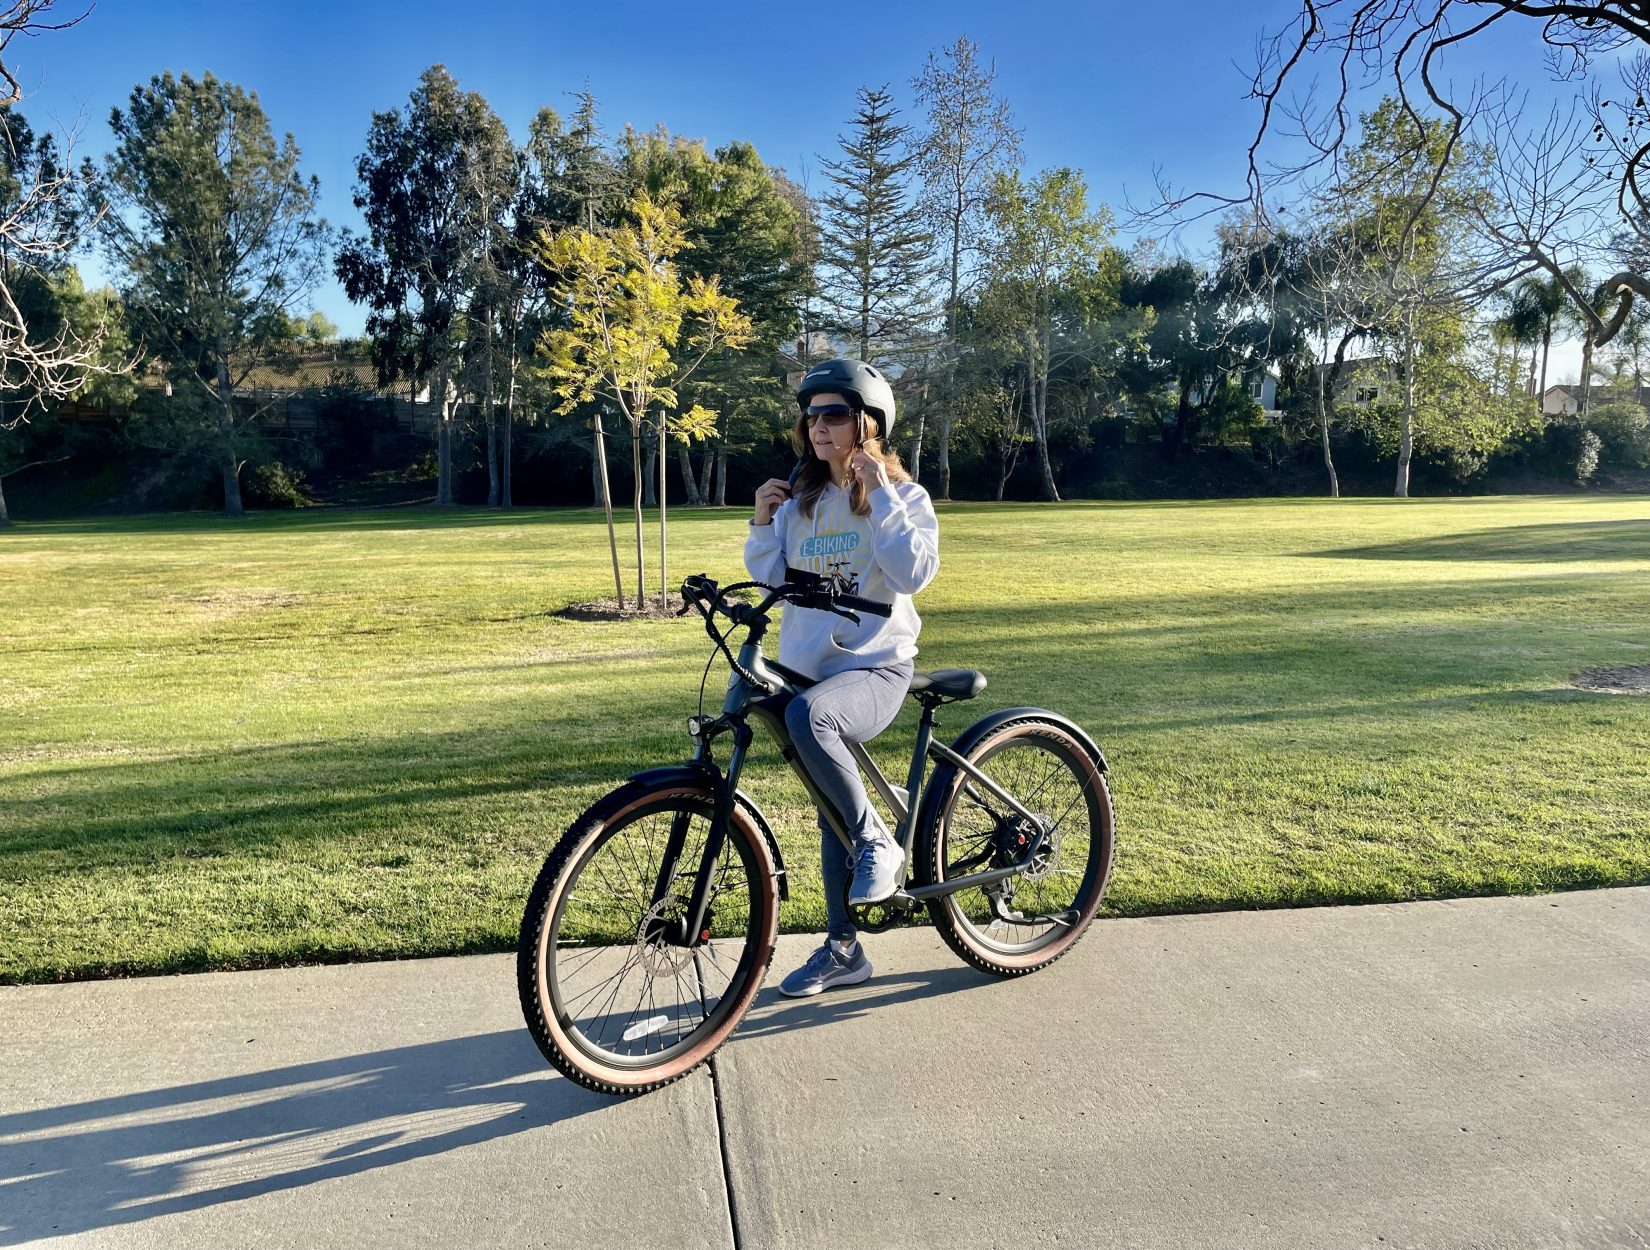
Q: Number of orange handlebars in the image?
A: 0